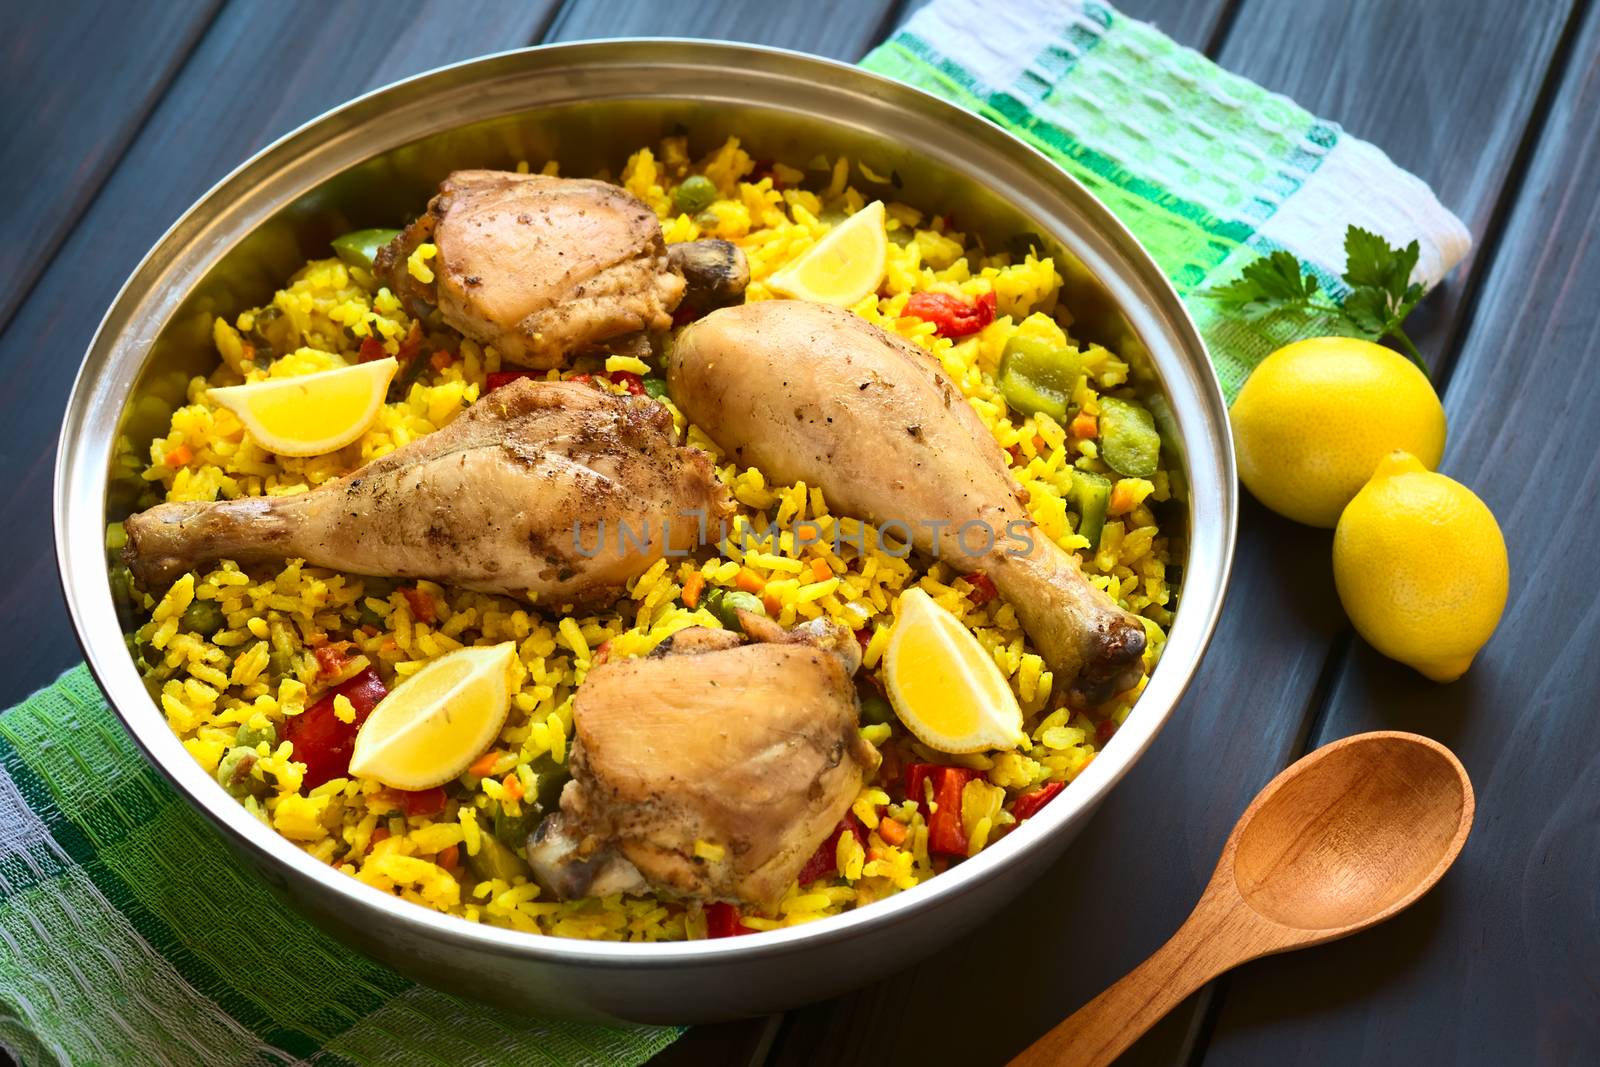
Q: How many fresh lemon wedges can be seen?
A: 4